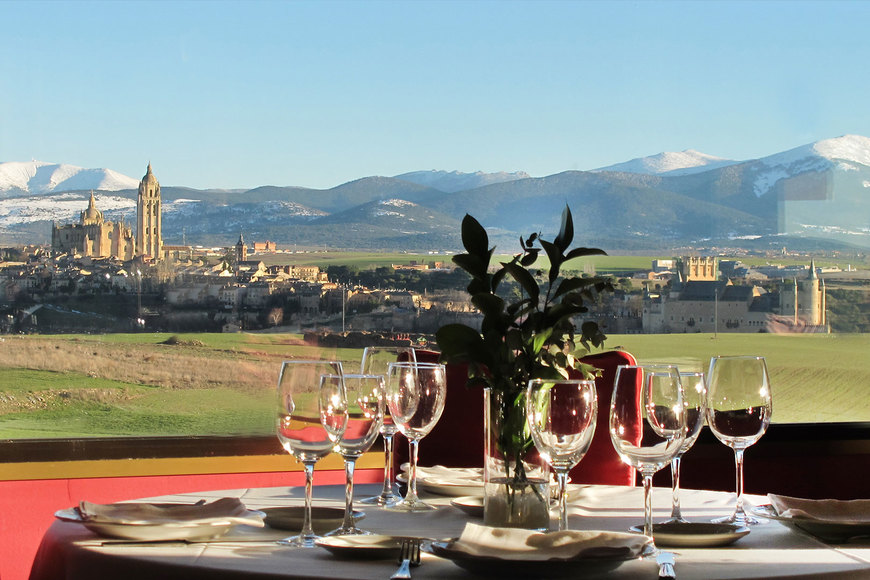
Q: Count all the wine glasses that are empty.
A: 8